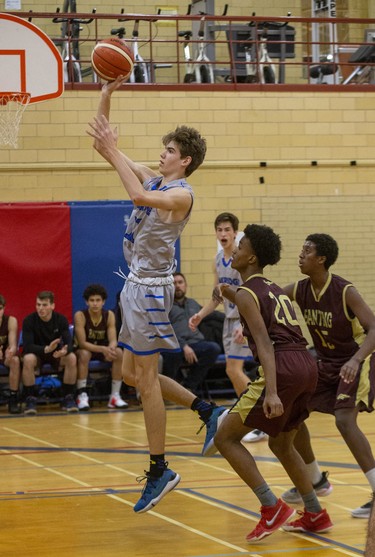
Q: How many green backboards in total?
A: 0